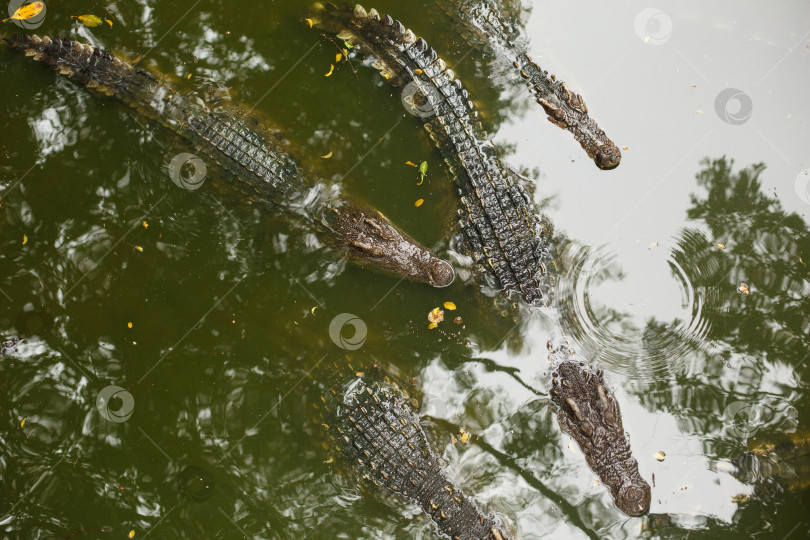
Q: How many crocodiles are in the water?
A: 4